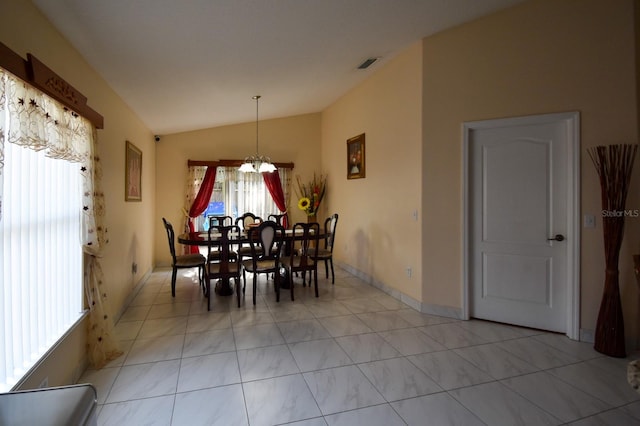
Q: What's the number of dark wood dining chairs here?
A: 8